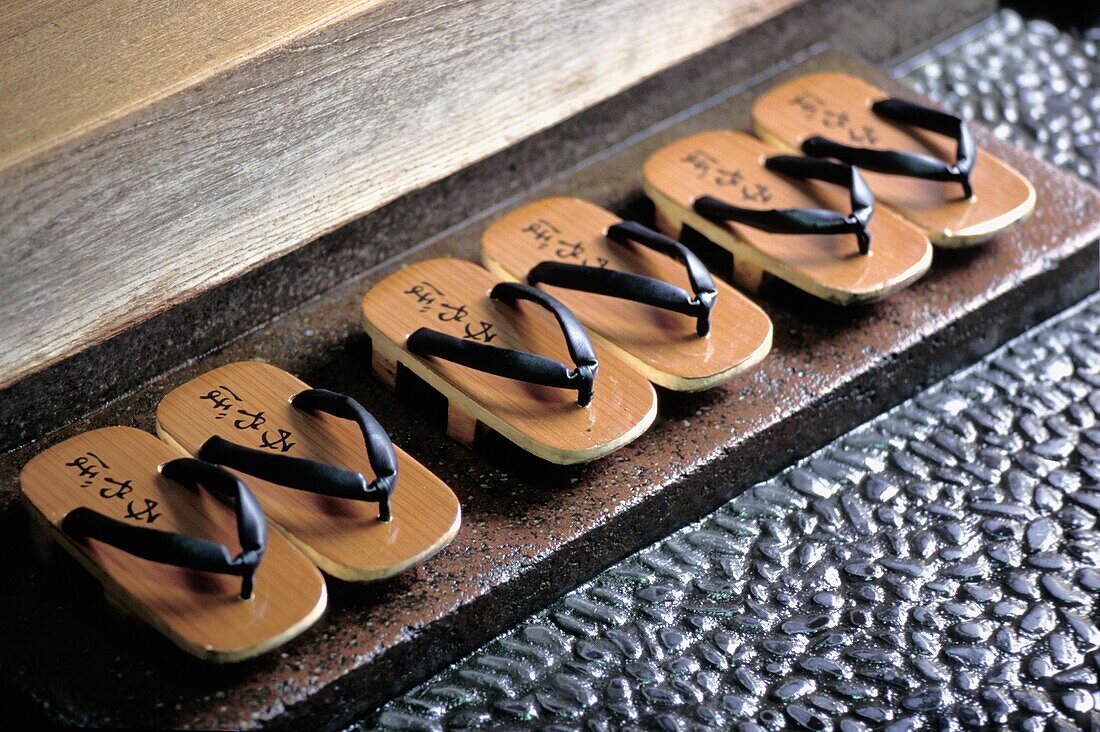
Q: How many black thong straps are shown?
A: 6